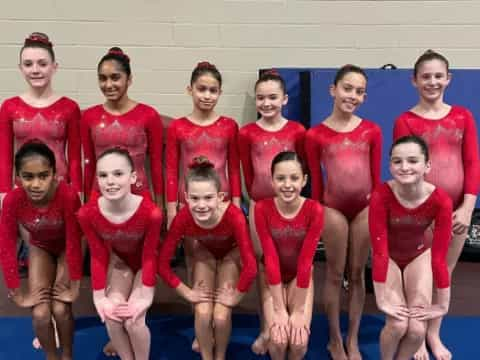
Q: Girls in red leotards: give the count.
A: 11